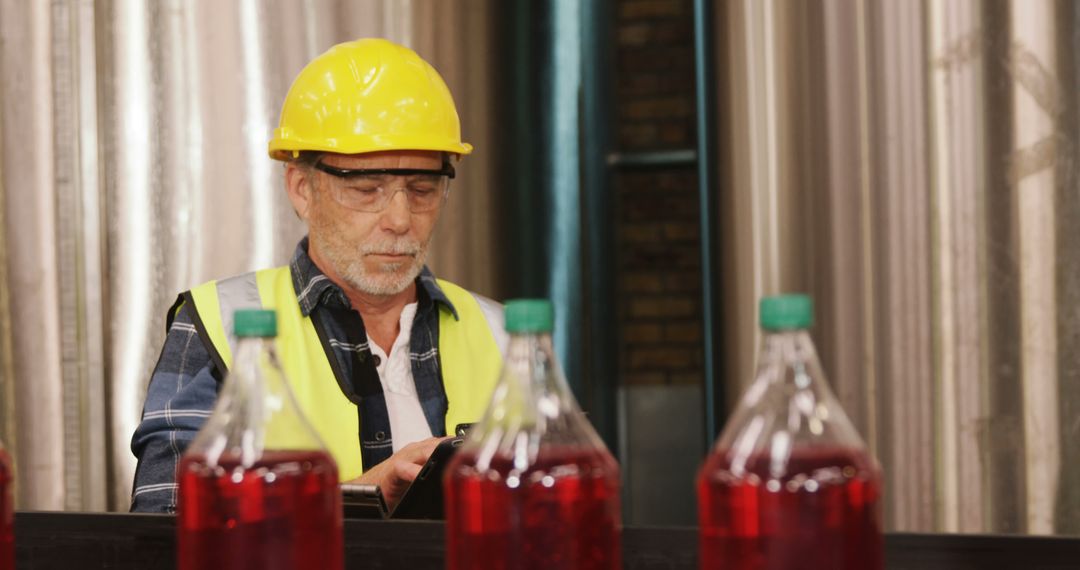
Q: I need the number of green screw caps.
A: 3